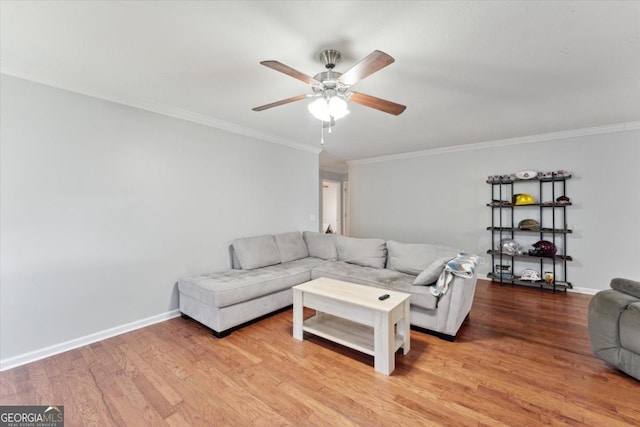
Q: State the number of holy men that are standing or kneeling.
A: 0